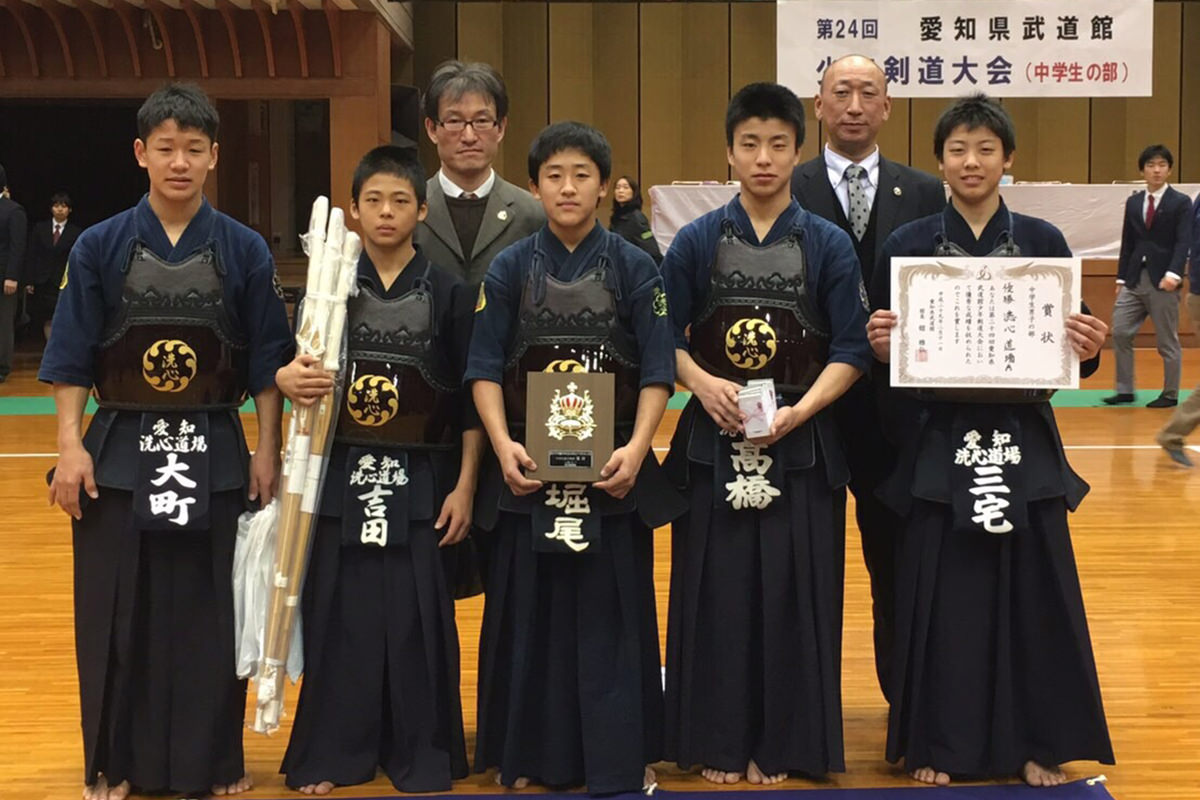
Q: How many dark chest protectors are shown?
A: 5